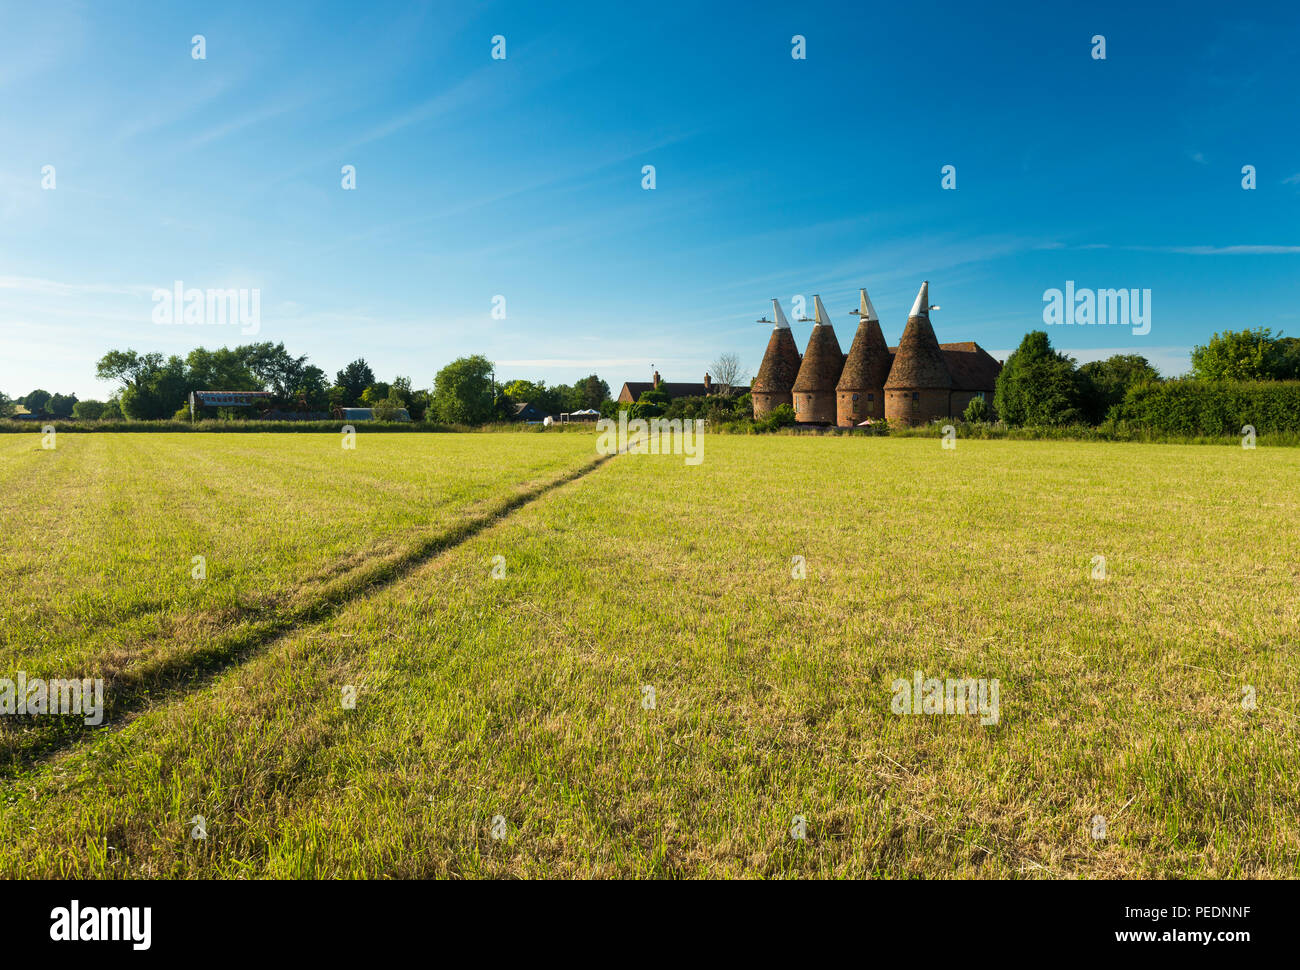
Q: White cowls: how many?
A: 4